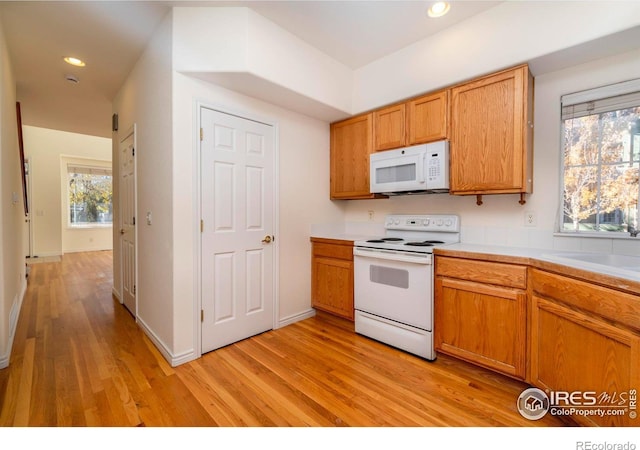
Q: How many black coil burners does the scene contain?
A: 4